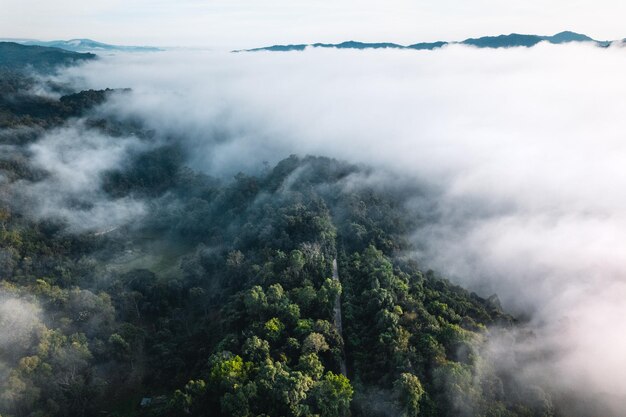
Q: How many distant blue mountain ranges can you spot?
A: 2